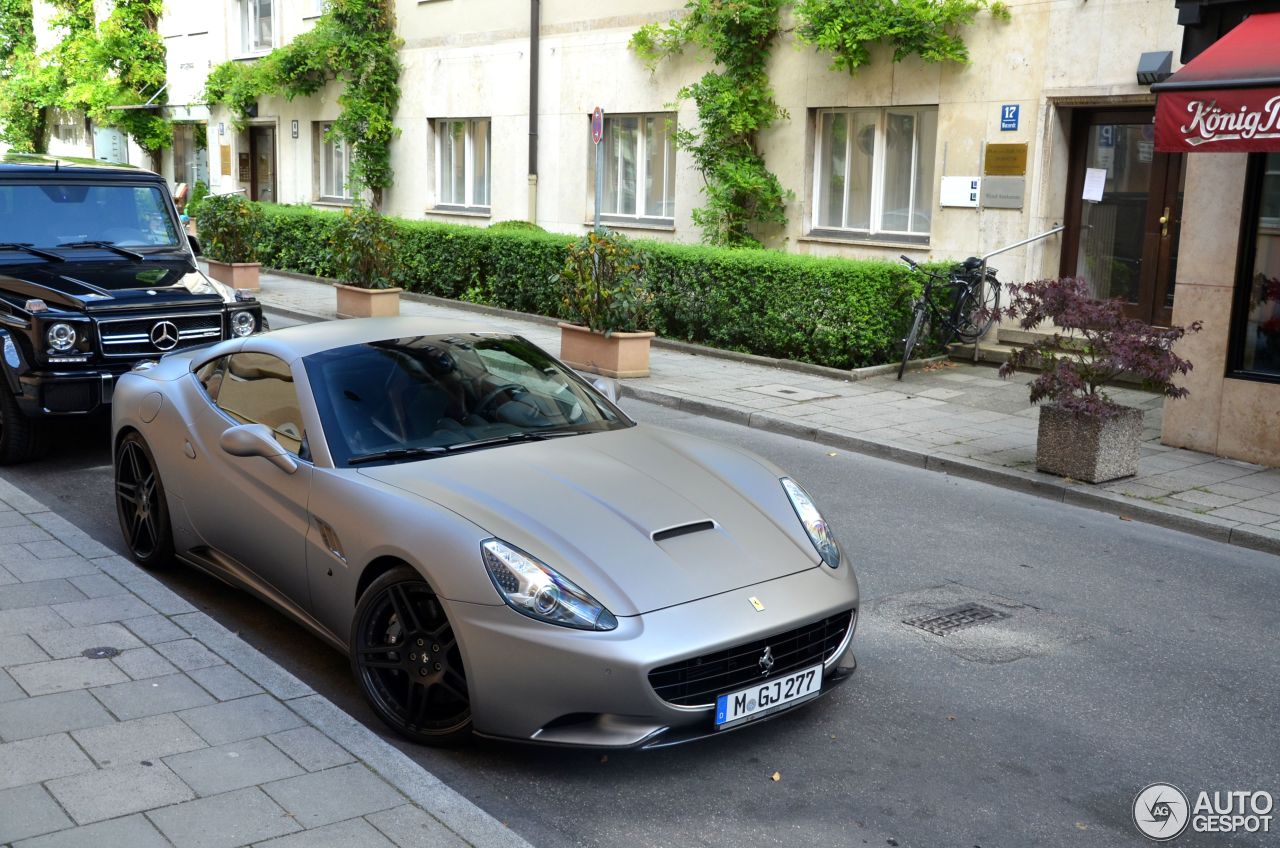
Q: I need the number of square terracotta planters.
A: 3